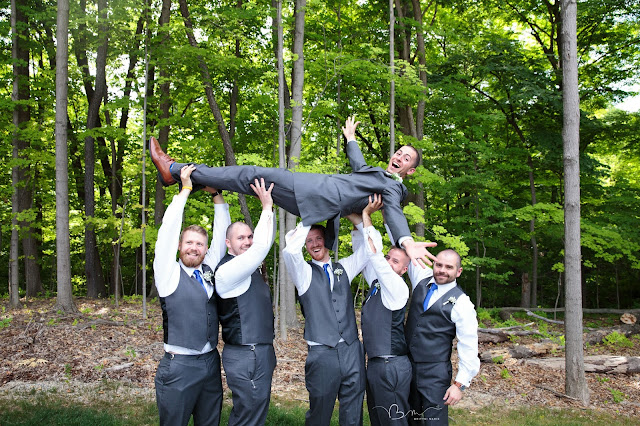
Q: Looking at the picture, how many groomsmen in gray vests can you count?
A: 5